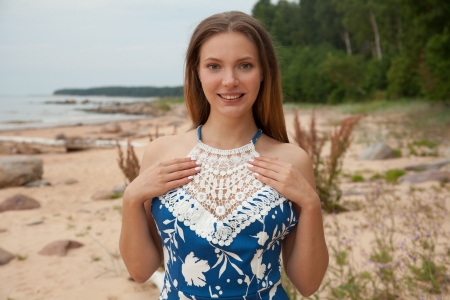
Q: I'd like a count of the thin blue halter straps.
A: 2